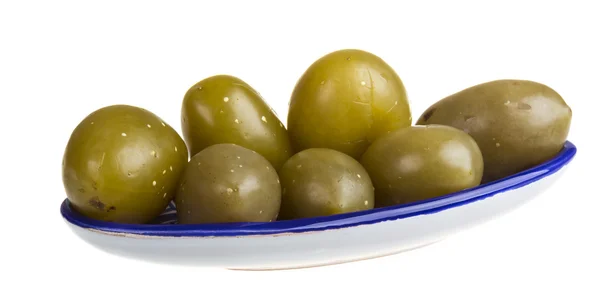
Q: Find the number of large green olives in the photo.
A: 7